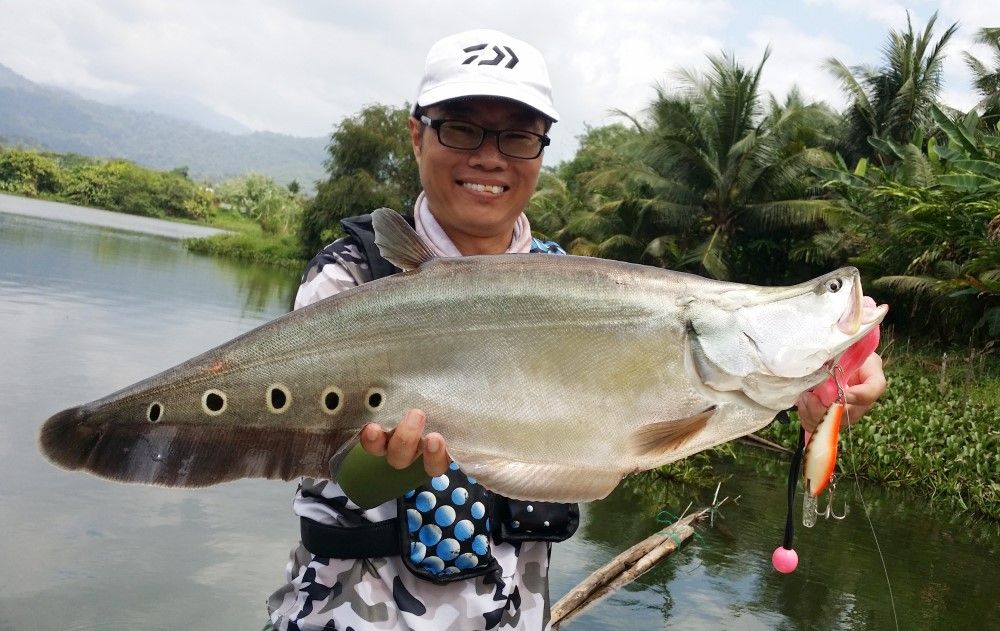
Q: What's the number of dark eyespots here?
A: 5